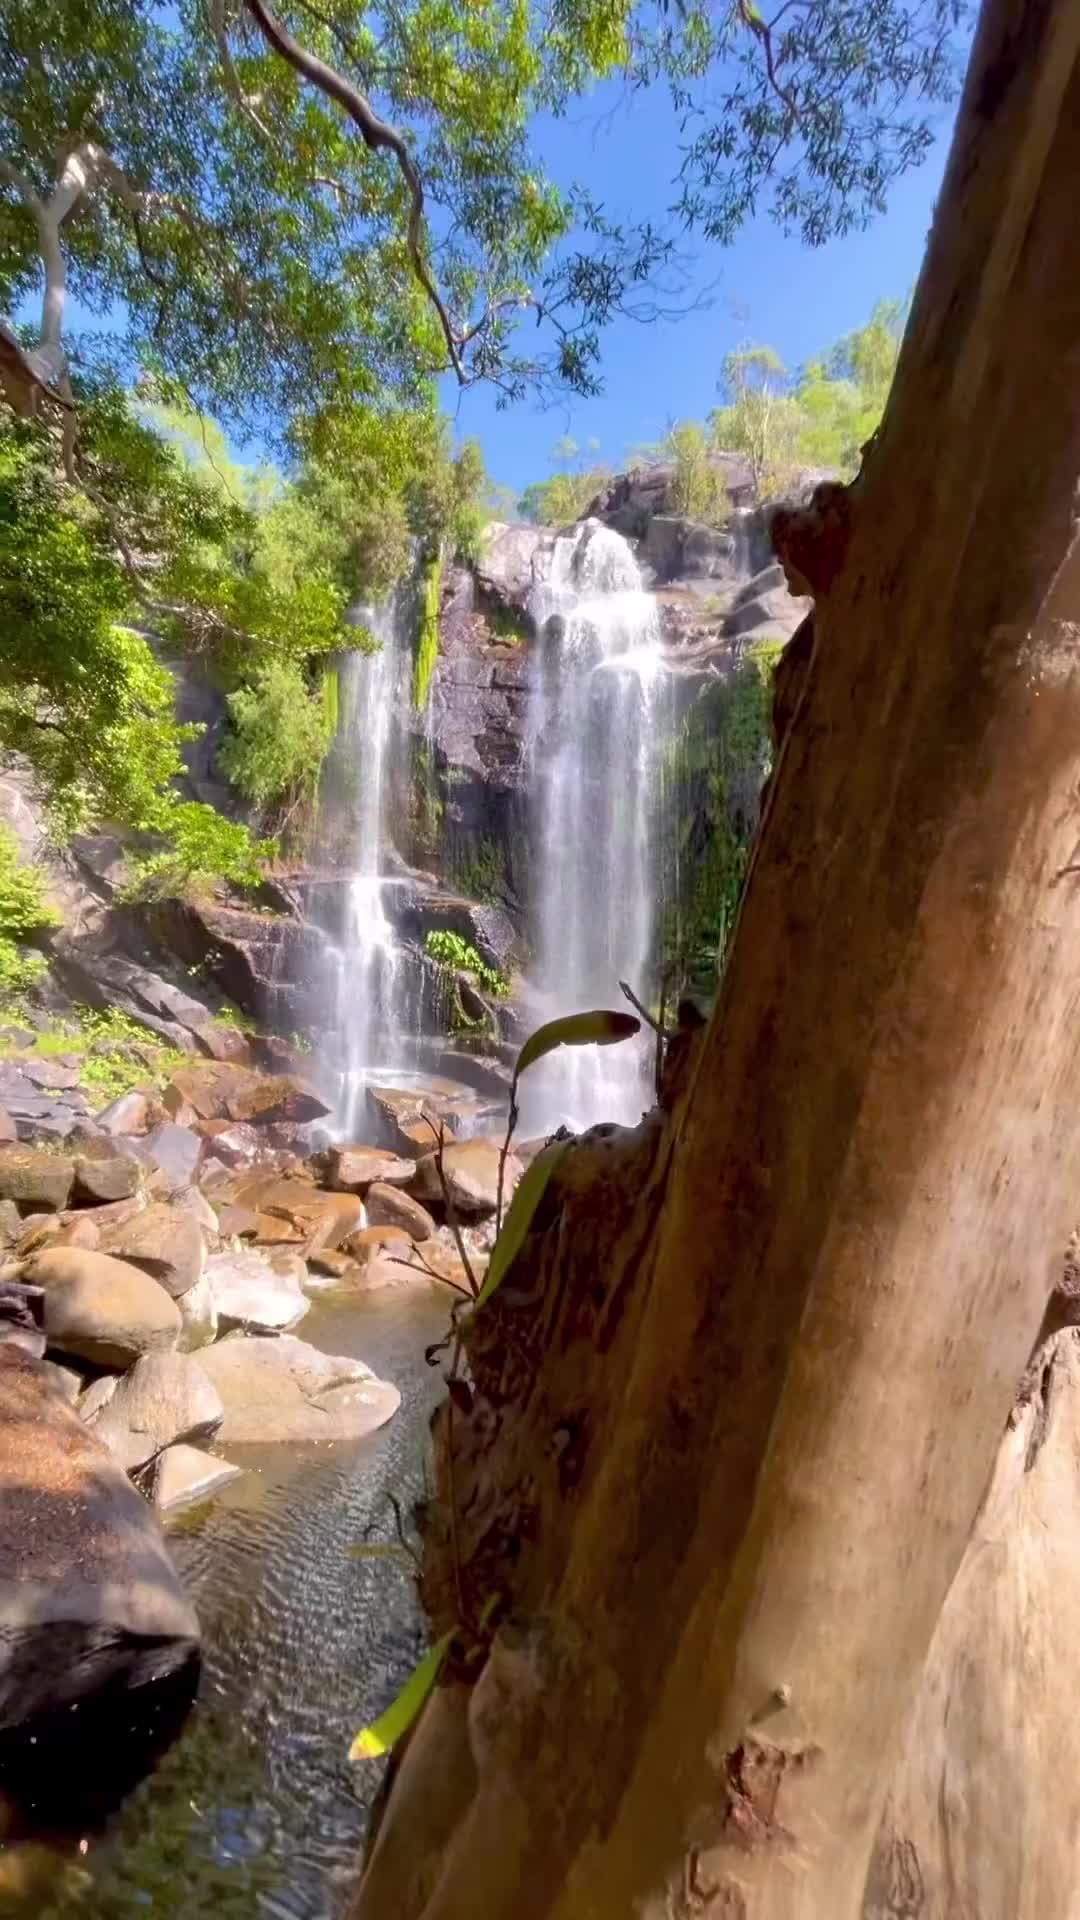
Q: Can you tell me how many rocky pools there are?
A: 1